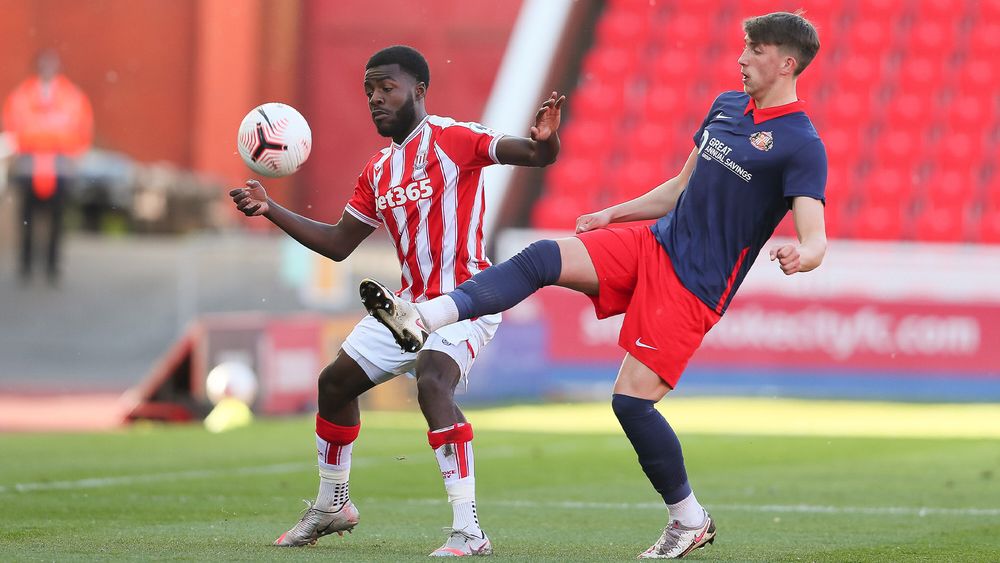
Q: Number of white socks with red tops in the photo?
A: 2